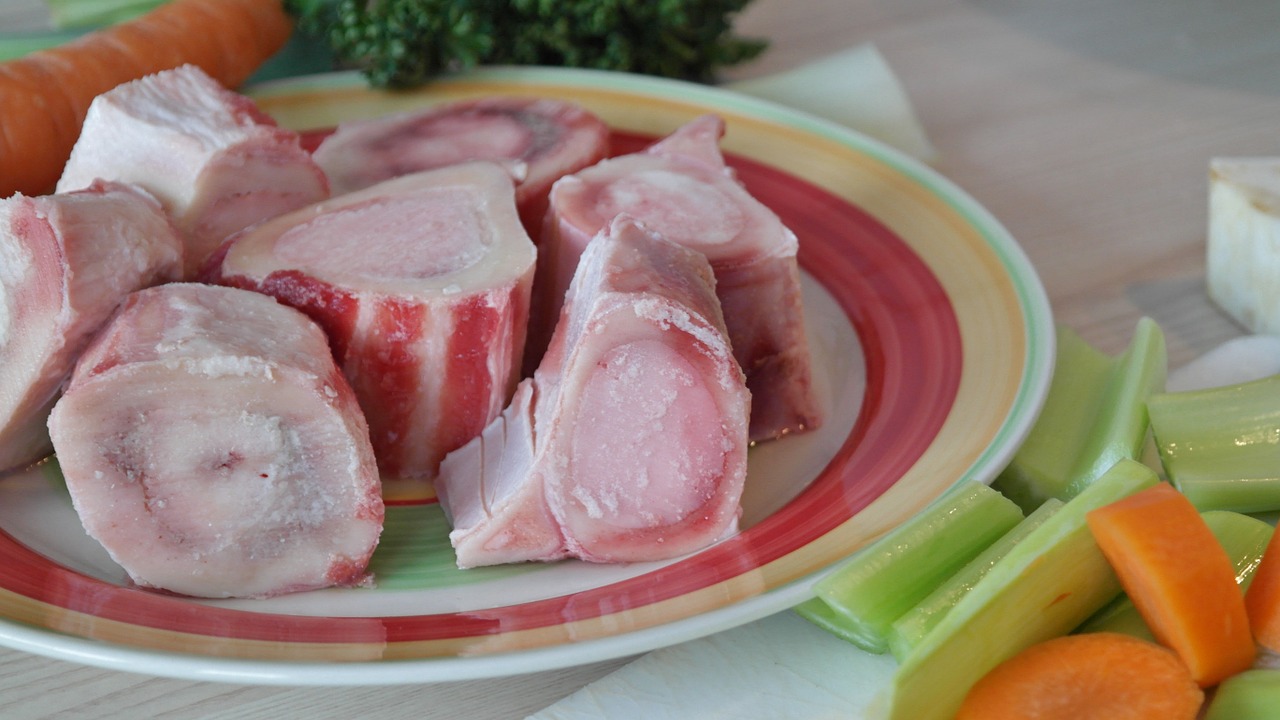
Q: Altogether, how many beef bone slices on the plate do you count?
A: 7